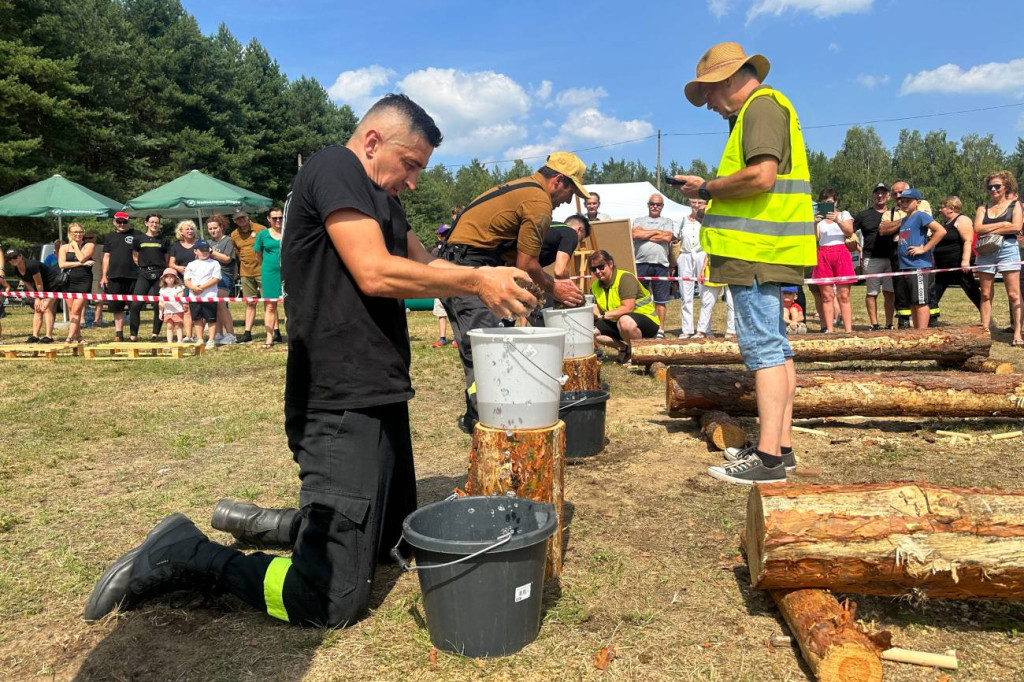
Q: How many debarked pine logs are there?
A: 3